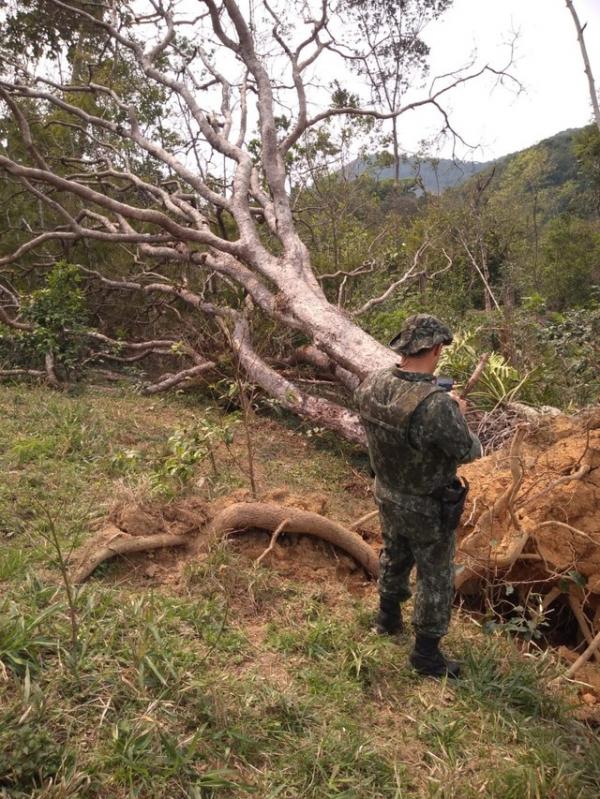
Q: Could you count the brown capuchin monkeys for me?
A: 0